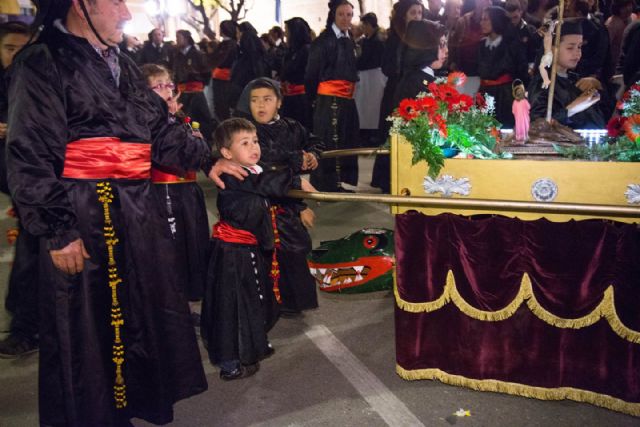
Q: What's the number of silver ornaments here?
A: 3